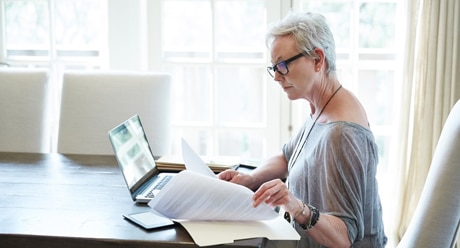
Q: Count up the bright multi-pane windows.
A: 3